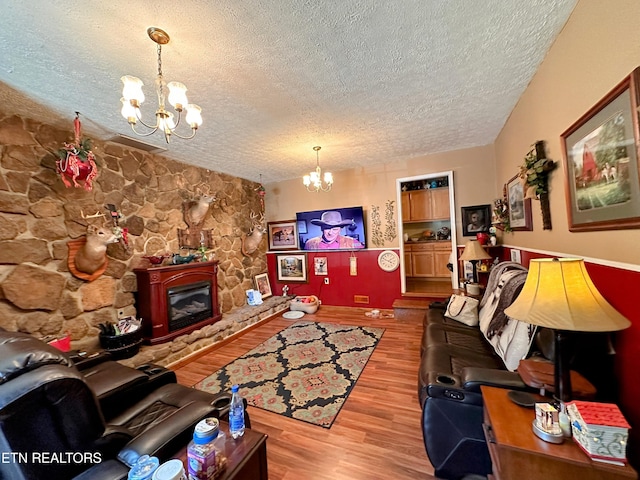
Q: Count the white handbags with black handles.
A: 1